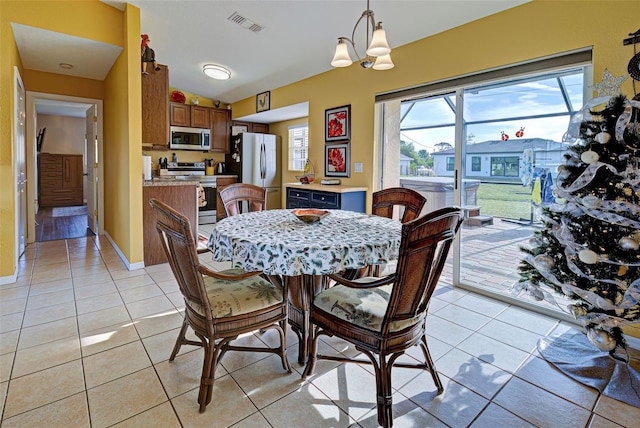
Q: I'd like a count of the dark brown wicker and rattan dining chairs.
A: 4